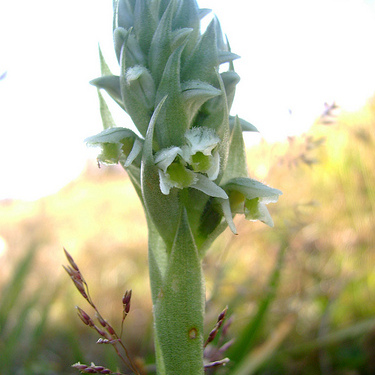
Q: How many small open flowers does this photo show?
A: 4